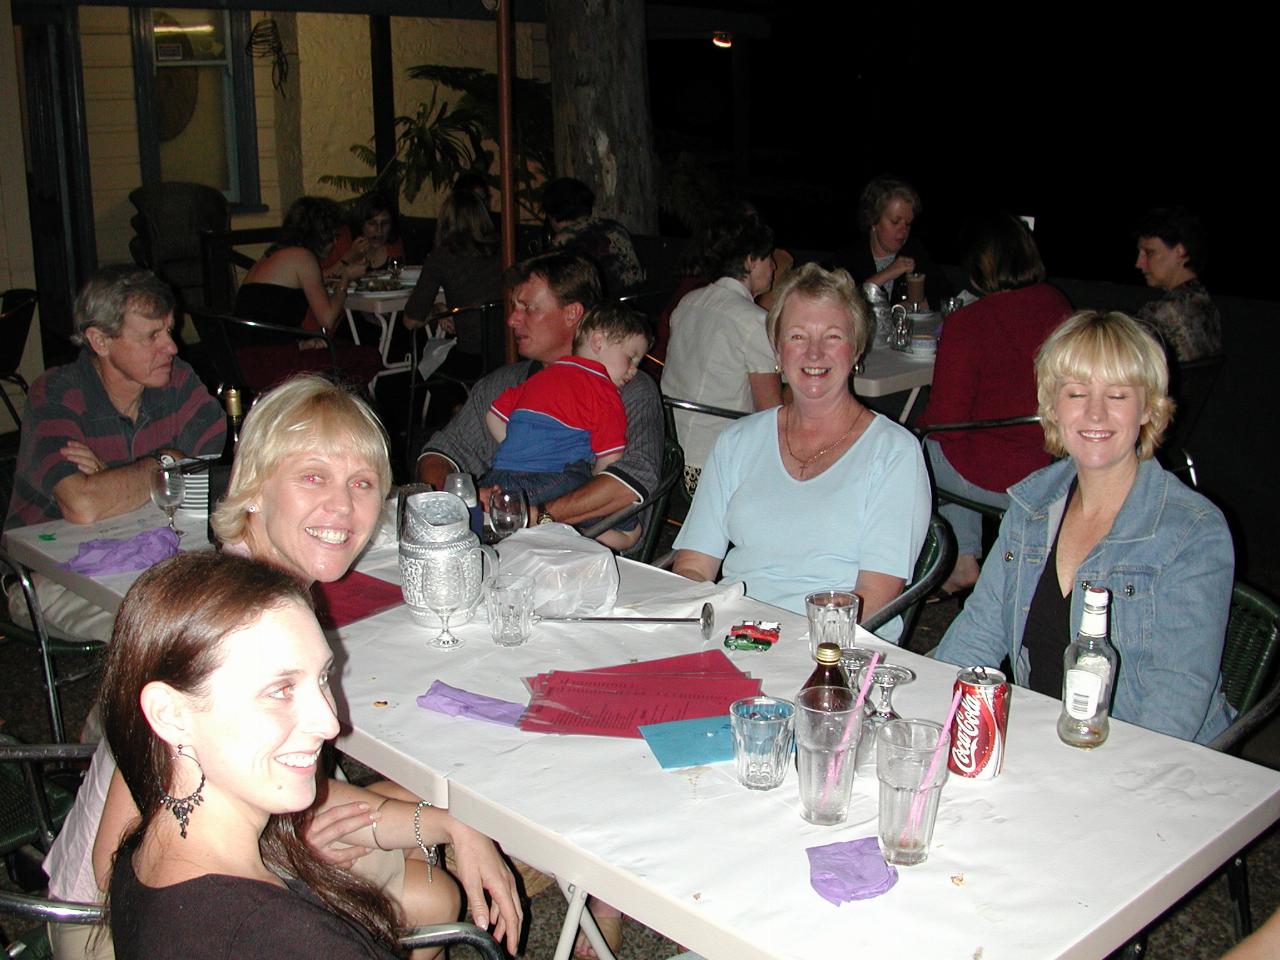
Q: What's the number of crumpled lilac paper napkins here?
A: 3